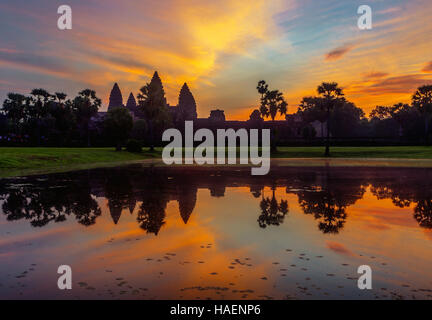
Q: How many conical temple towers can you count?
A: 4